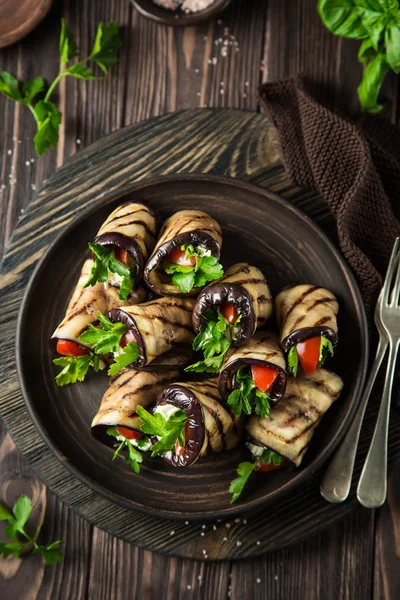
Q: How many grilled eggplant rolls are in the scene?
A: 10